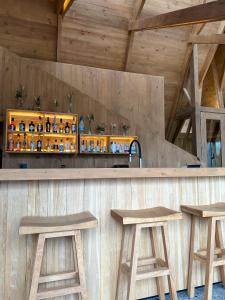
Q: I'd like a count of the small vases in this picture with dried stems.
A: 8